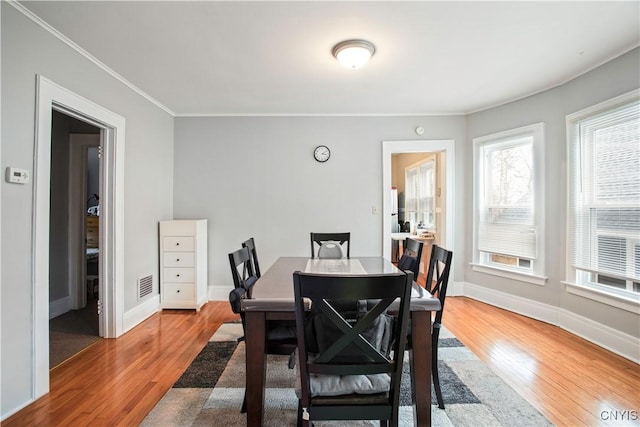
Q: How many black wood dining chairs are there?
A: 6